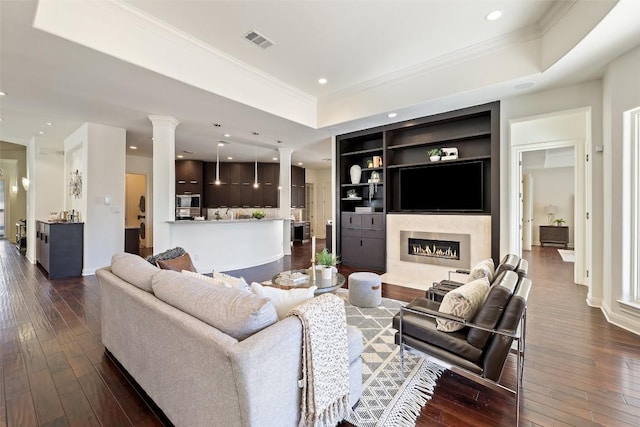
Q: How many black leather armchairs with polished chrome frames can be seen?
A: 2